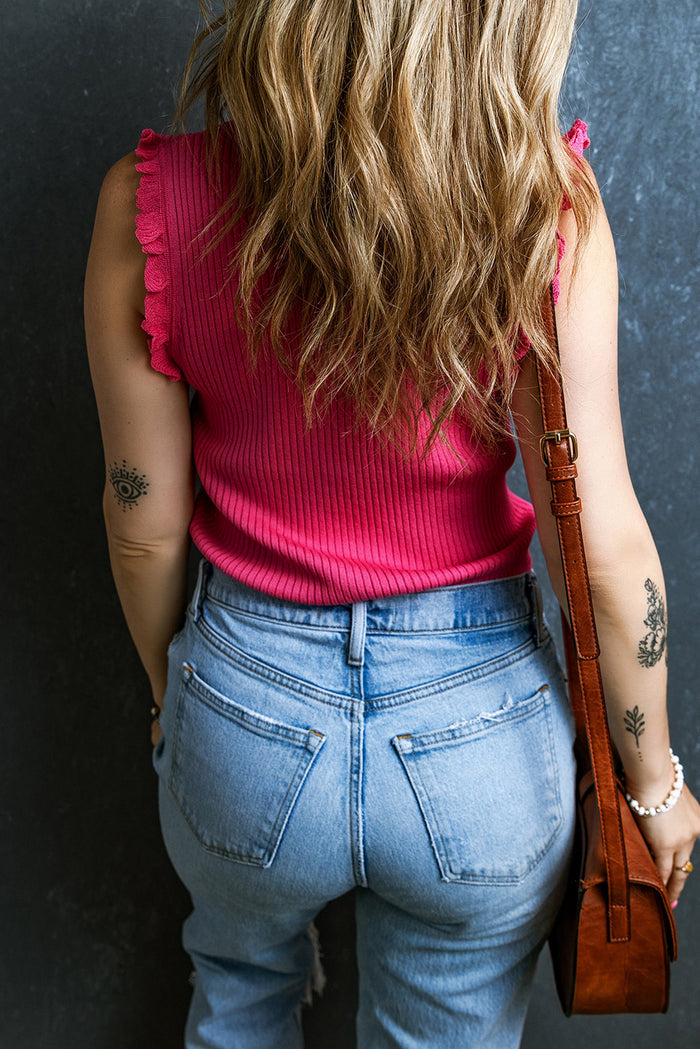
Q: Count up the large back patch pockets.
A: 2